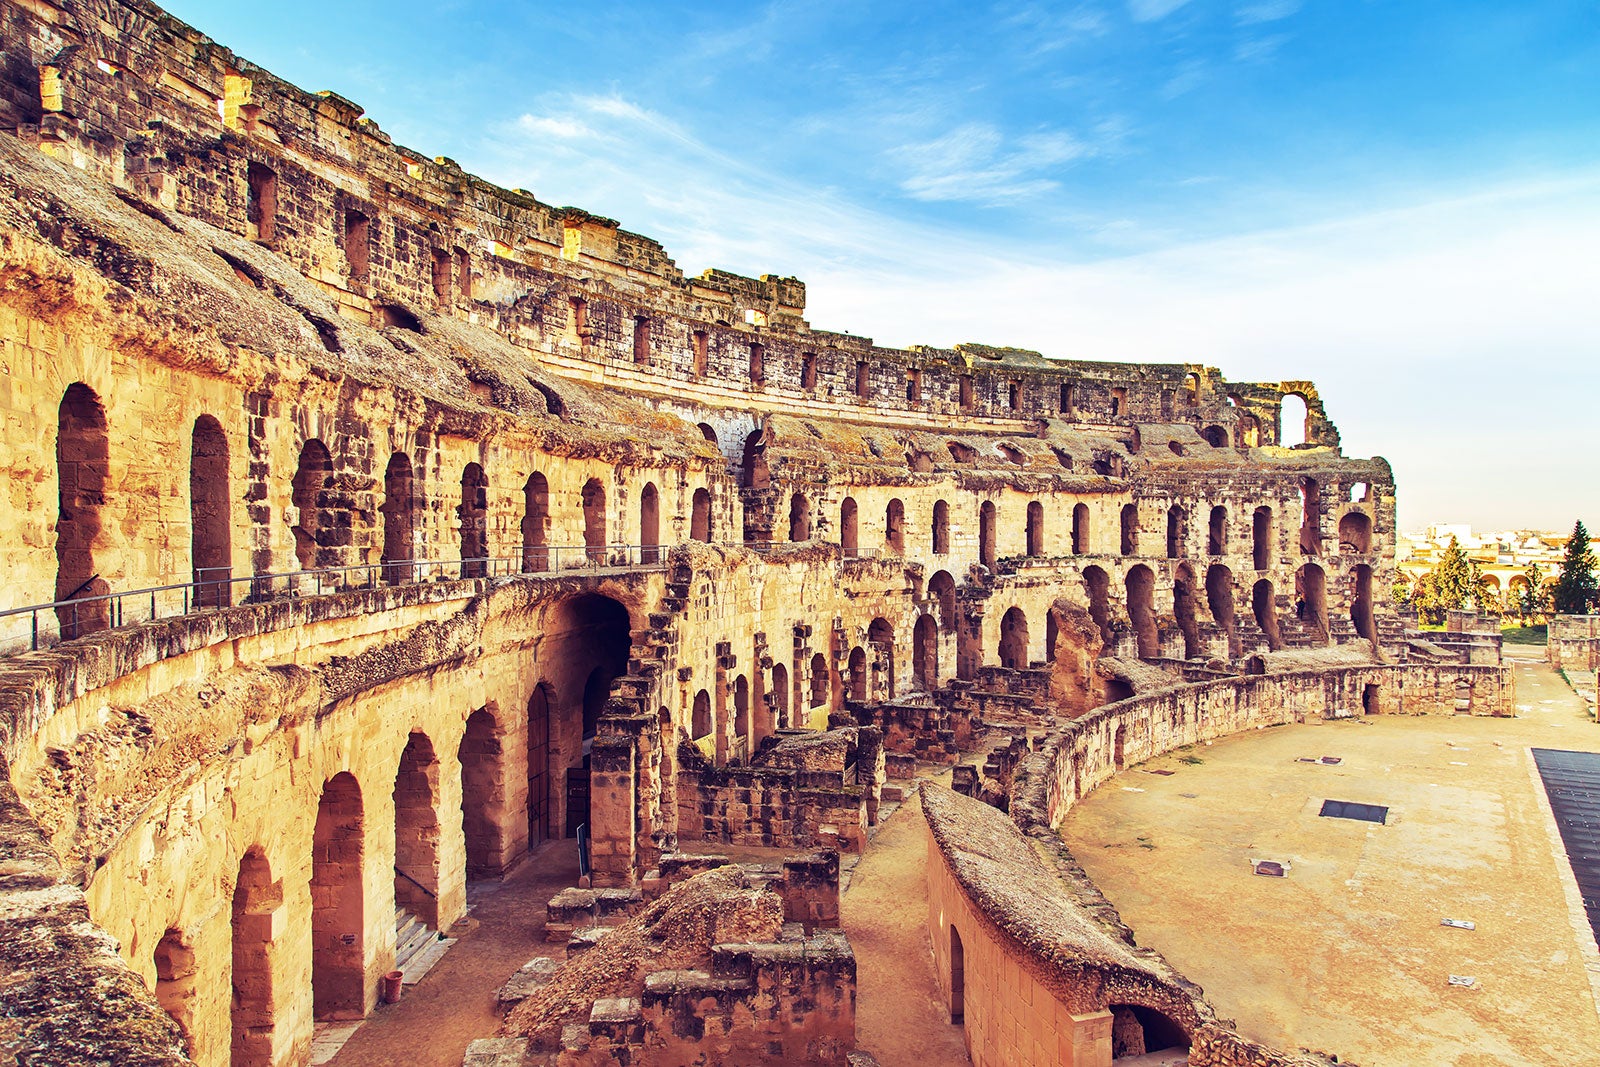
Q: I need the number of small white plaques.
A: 2